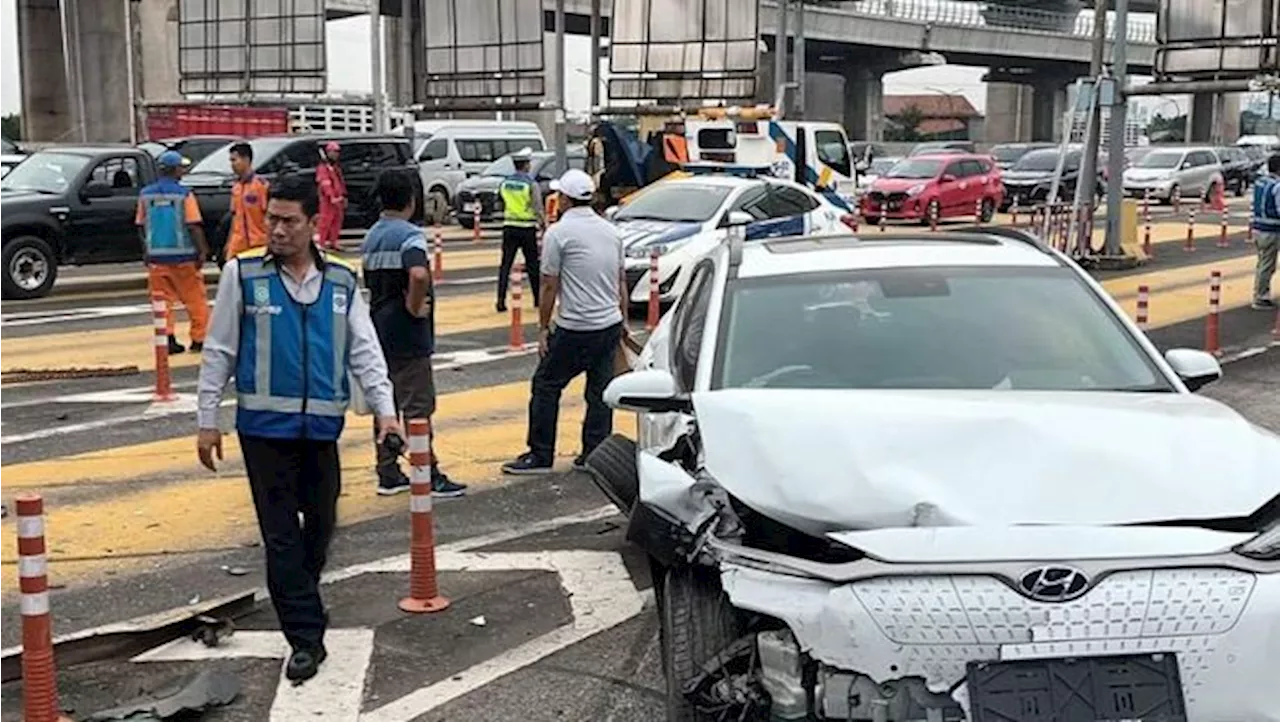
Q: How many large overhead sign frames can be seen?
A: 4